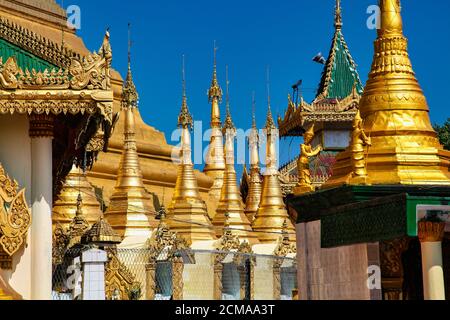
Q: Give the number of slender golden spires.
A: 6